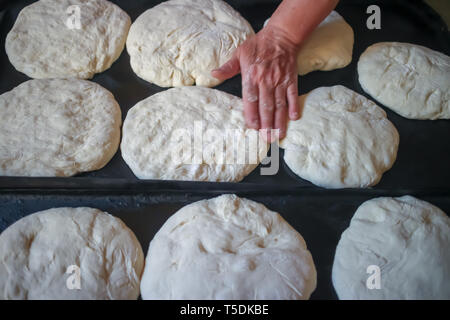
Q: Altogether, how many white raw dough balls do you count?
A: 10